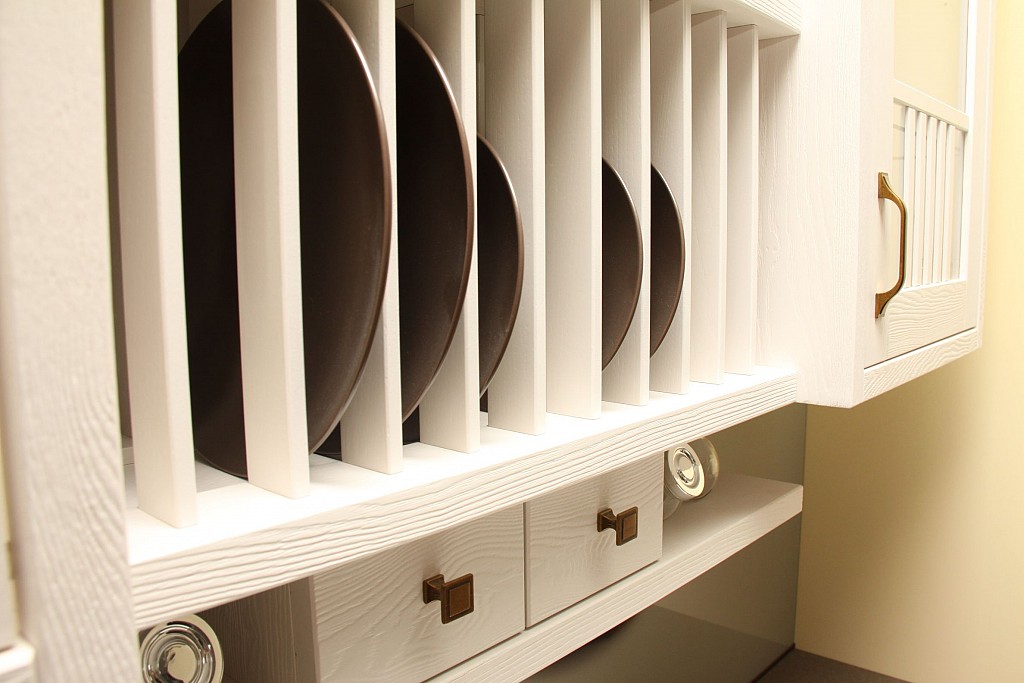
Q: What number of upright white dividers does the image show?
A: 10